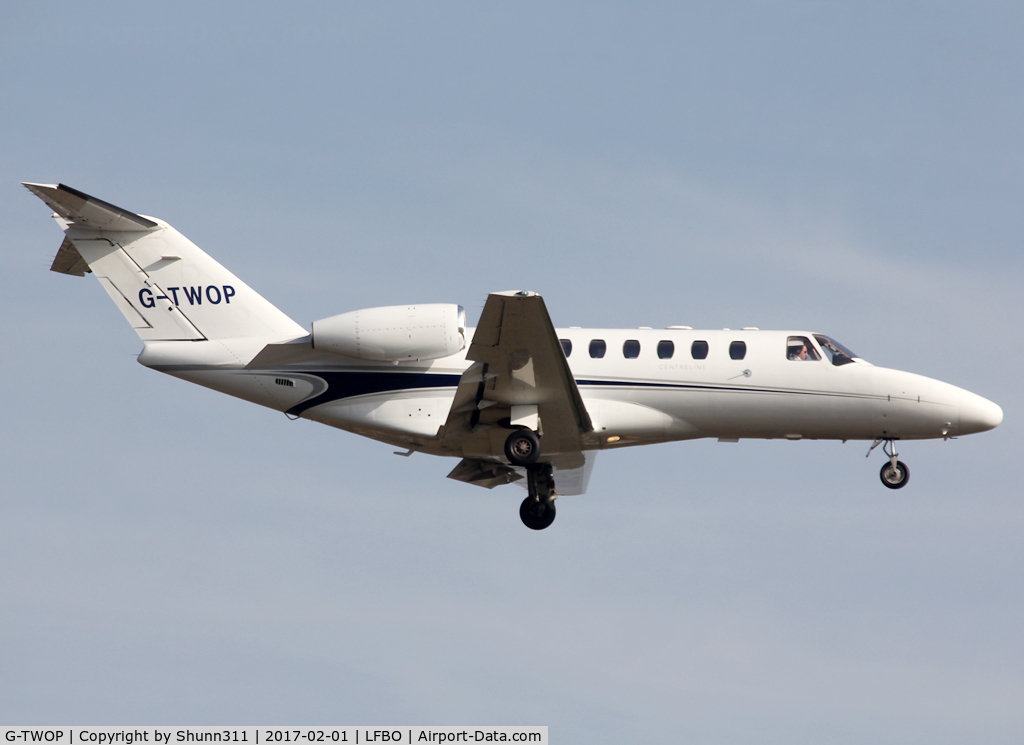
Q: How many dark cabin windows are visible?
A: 6